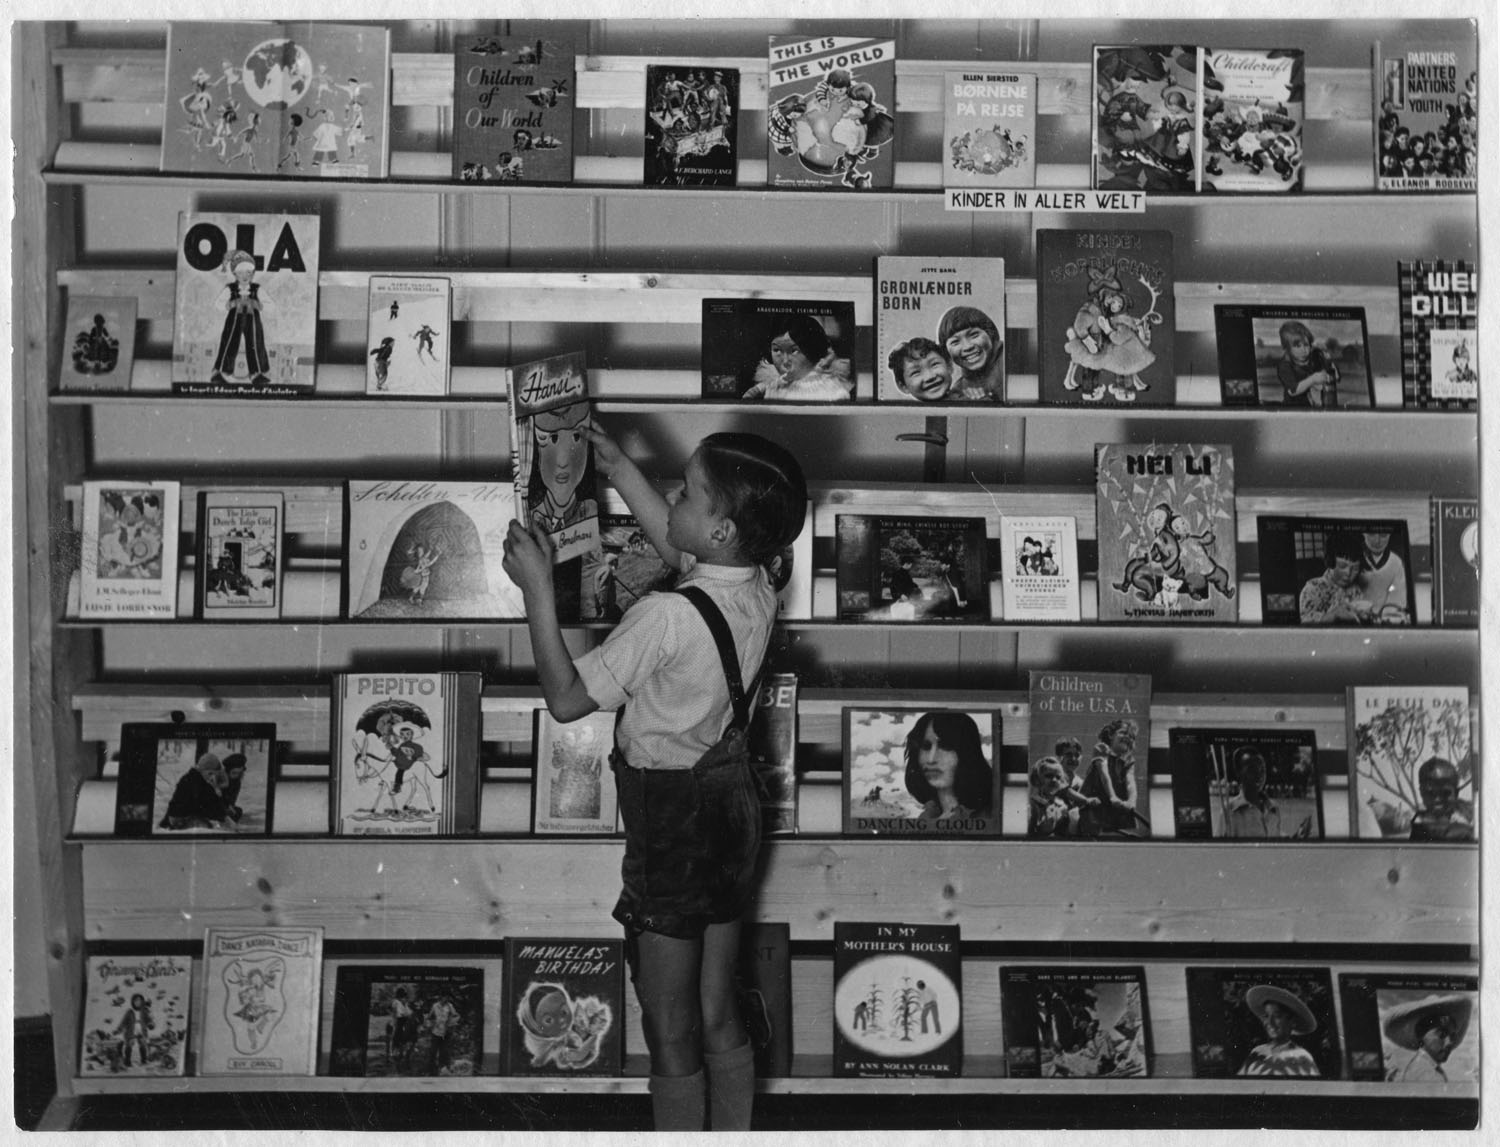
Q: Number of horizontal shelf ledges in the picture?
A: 5